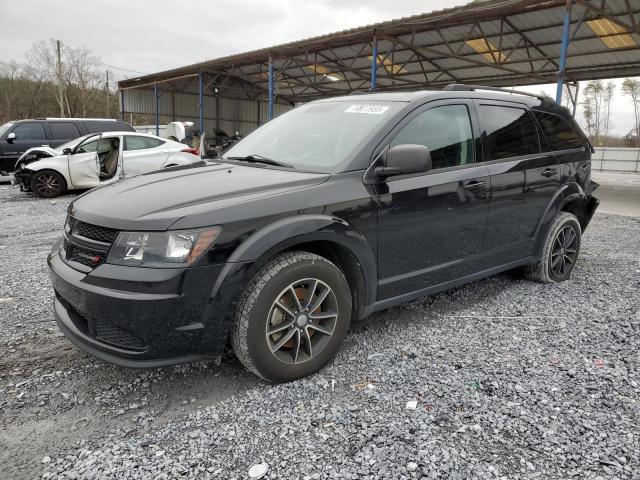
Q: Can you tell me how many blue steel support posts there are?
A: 6